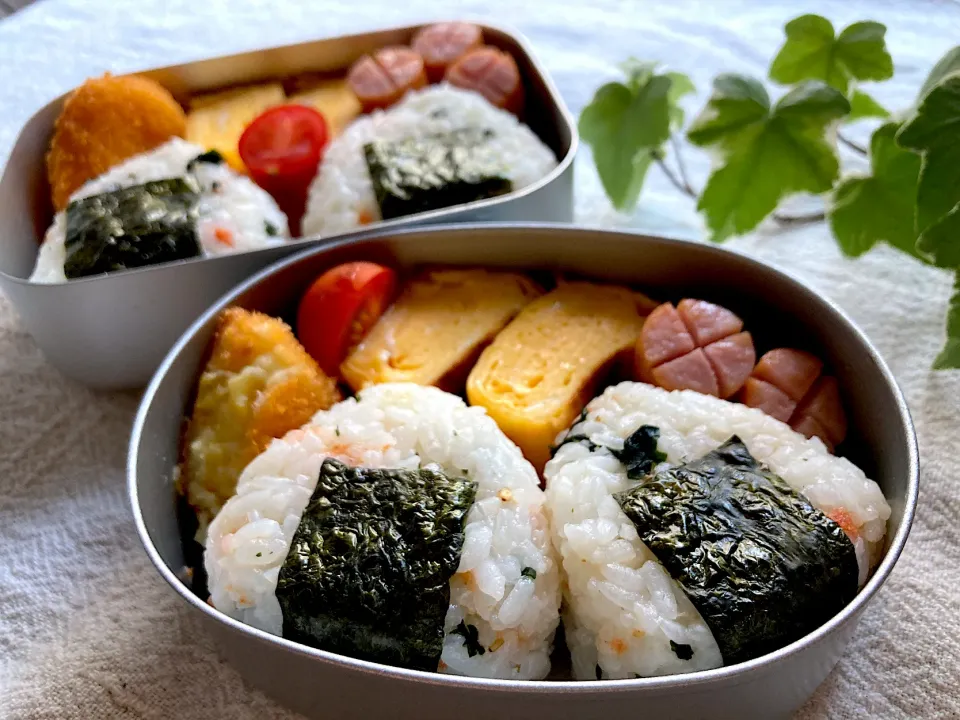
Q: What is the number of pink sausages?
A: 5